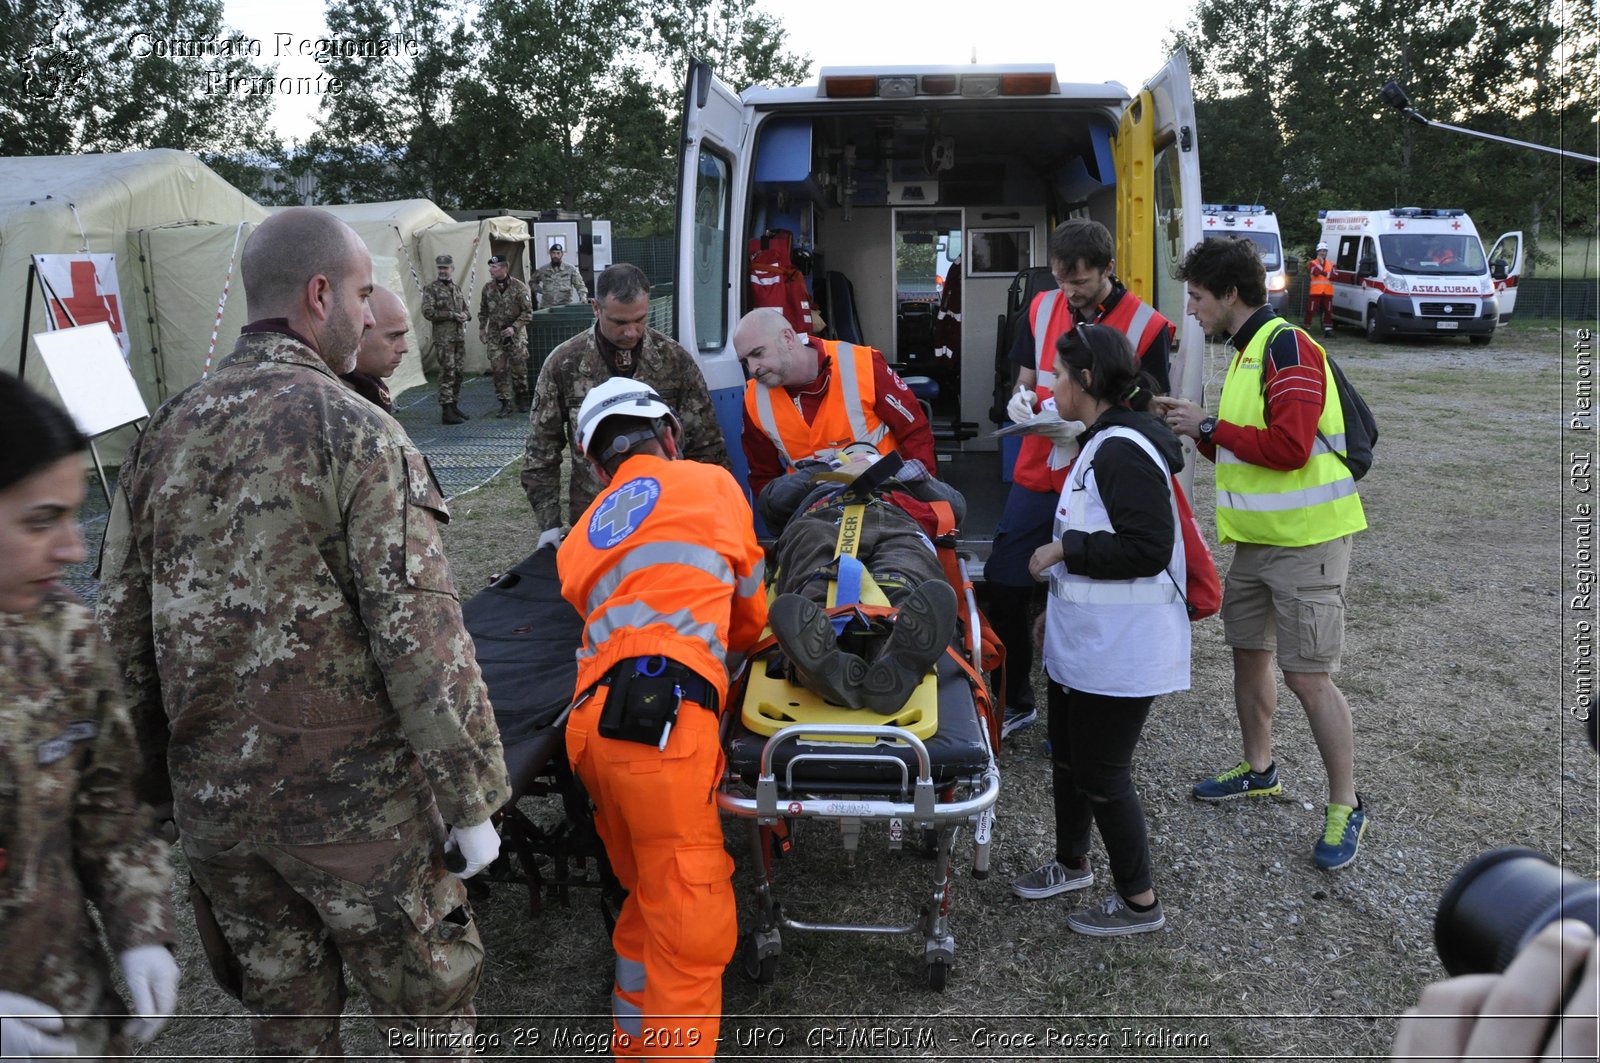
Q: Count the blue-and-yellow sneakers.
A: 2